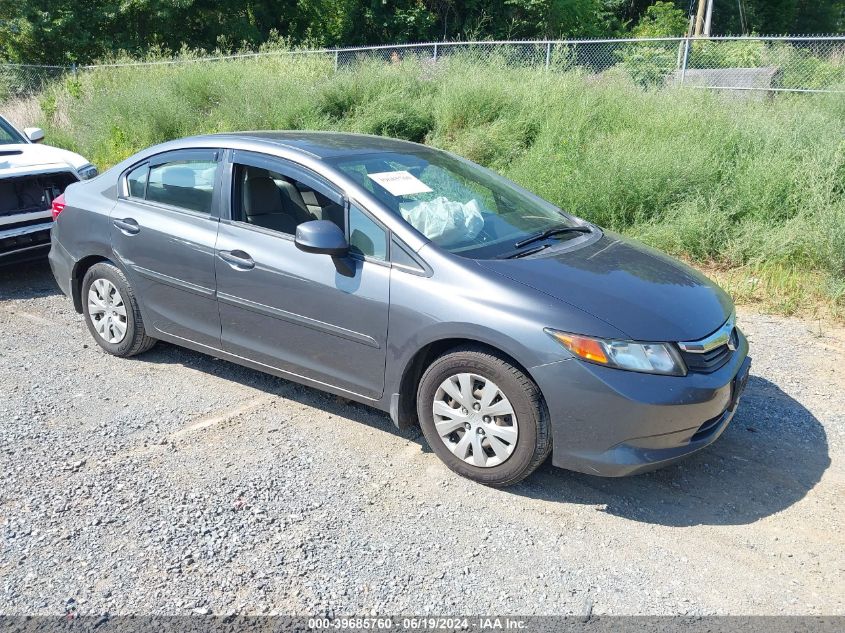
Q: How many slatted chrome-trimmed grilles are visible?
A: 1